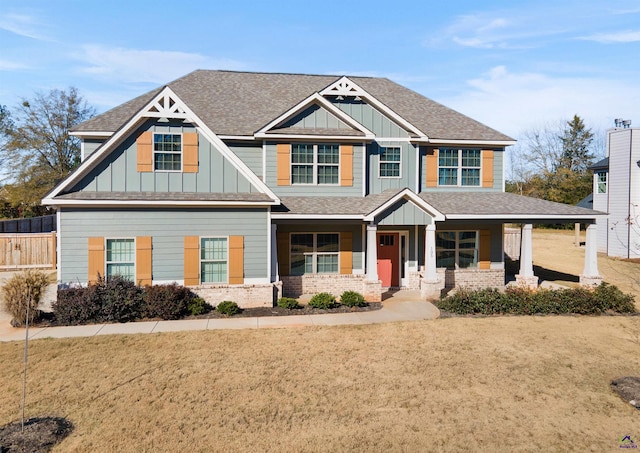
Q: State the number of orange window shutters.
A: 13